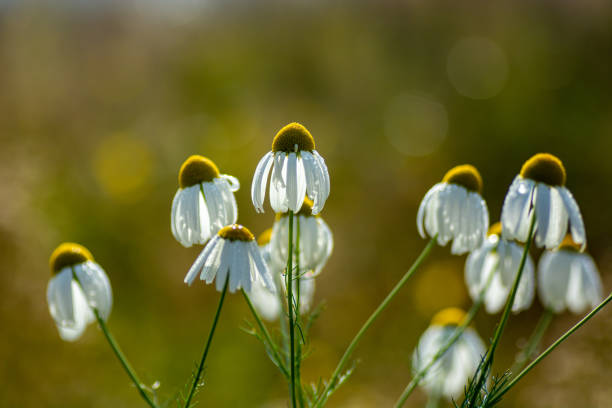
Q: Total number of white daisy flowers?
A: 11